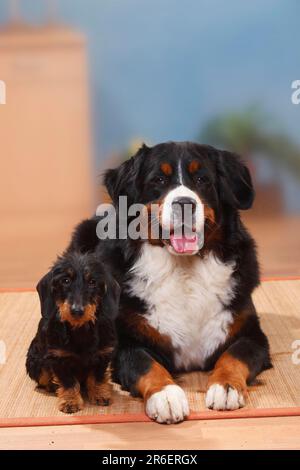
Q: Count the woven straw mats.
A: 1